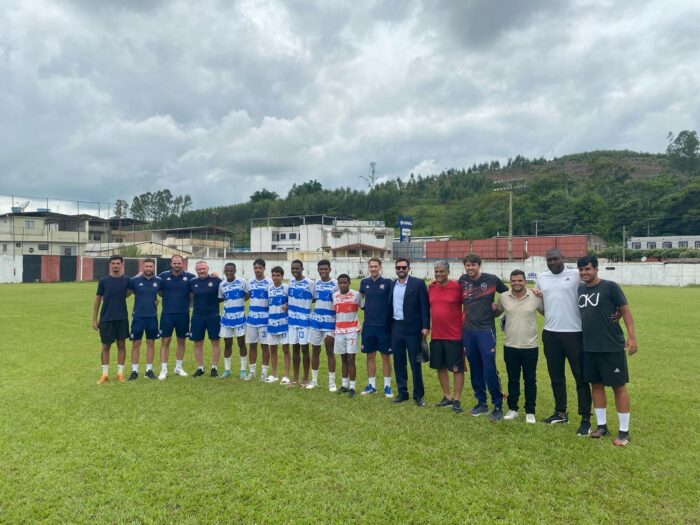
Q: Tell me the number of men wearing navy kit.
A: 4